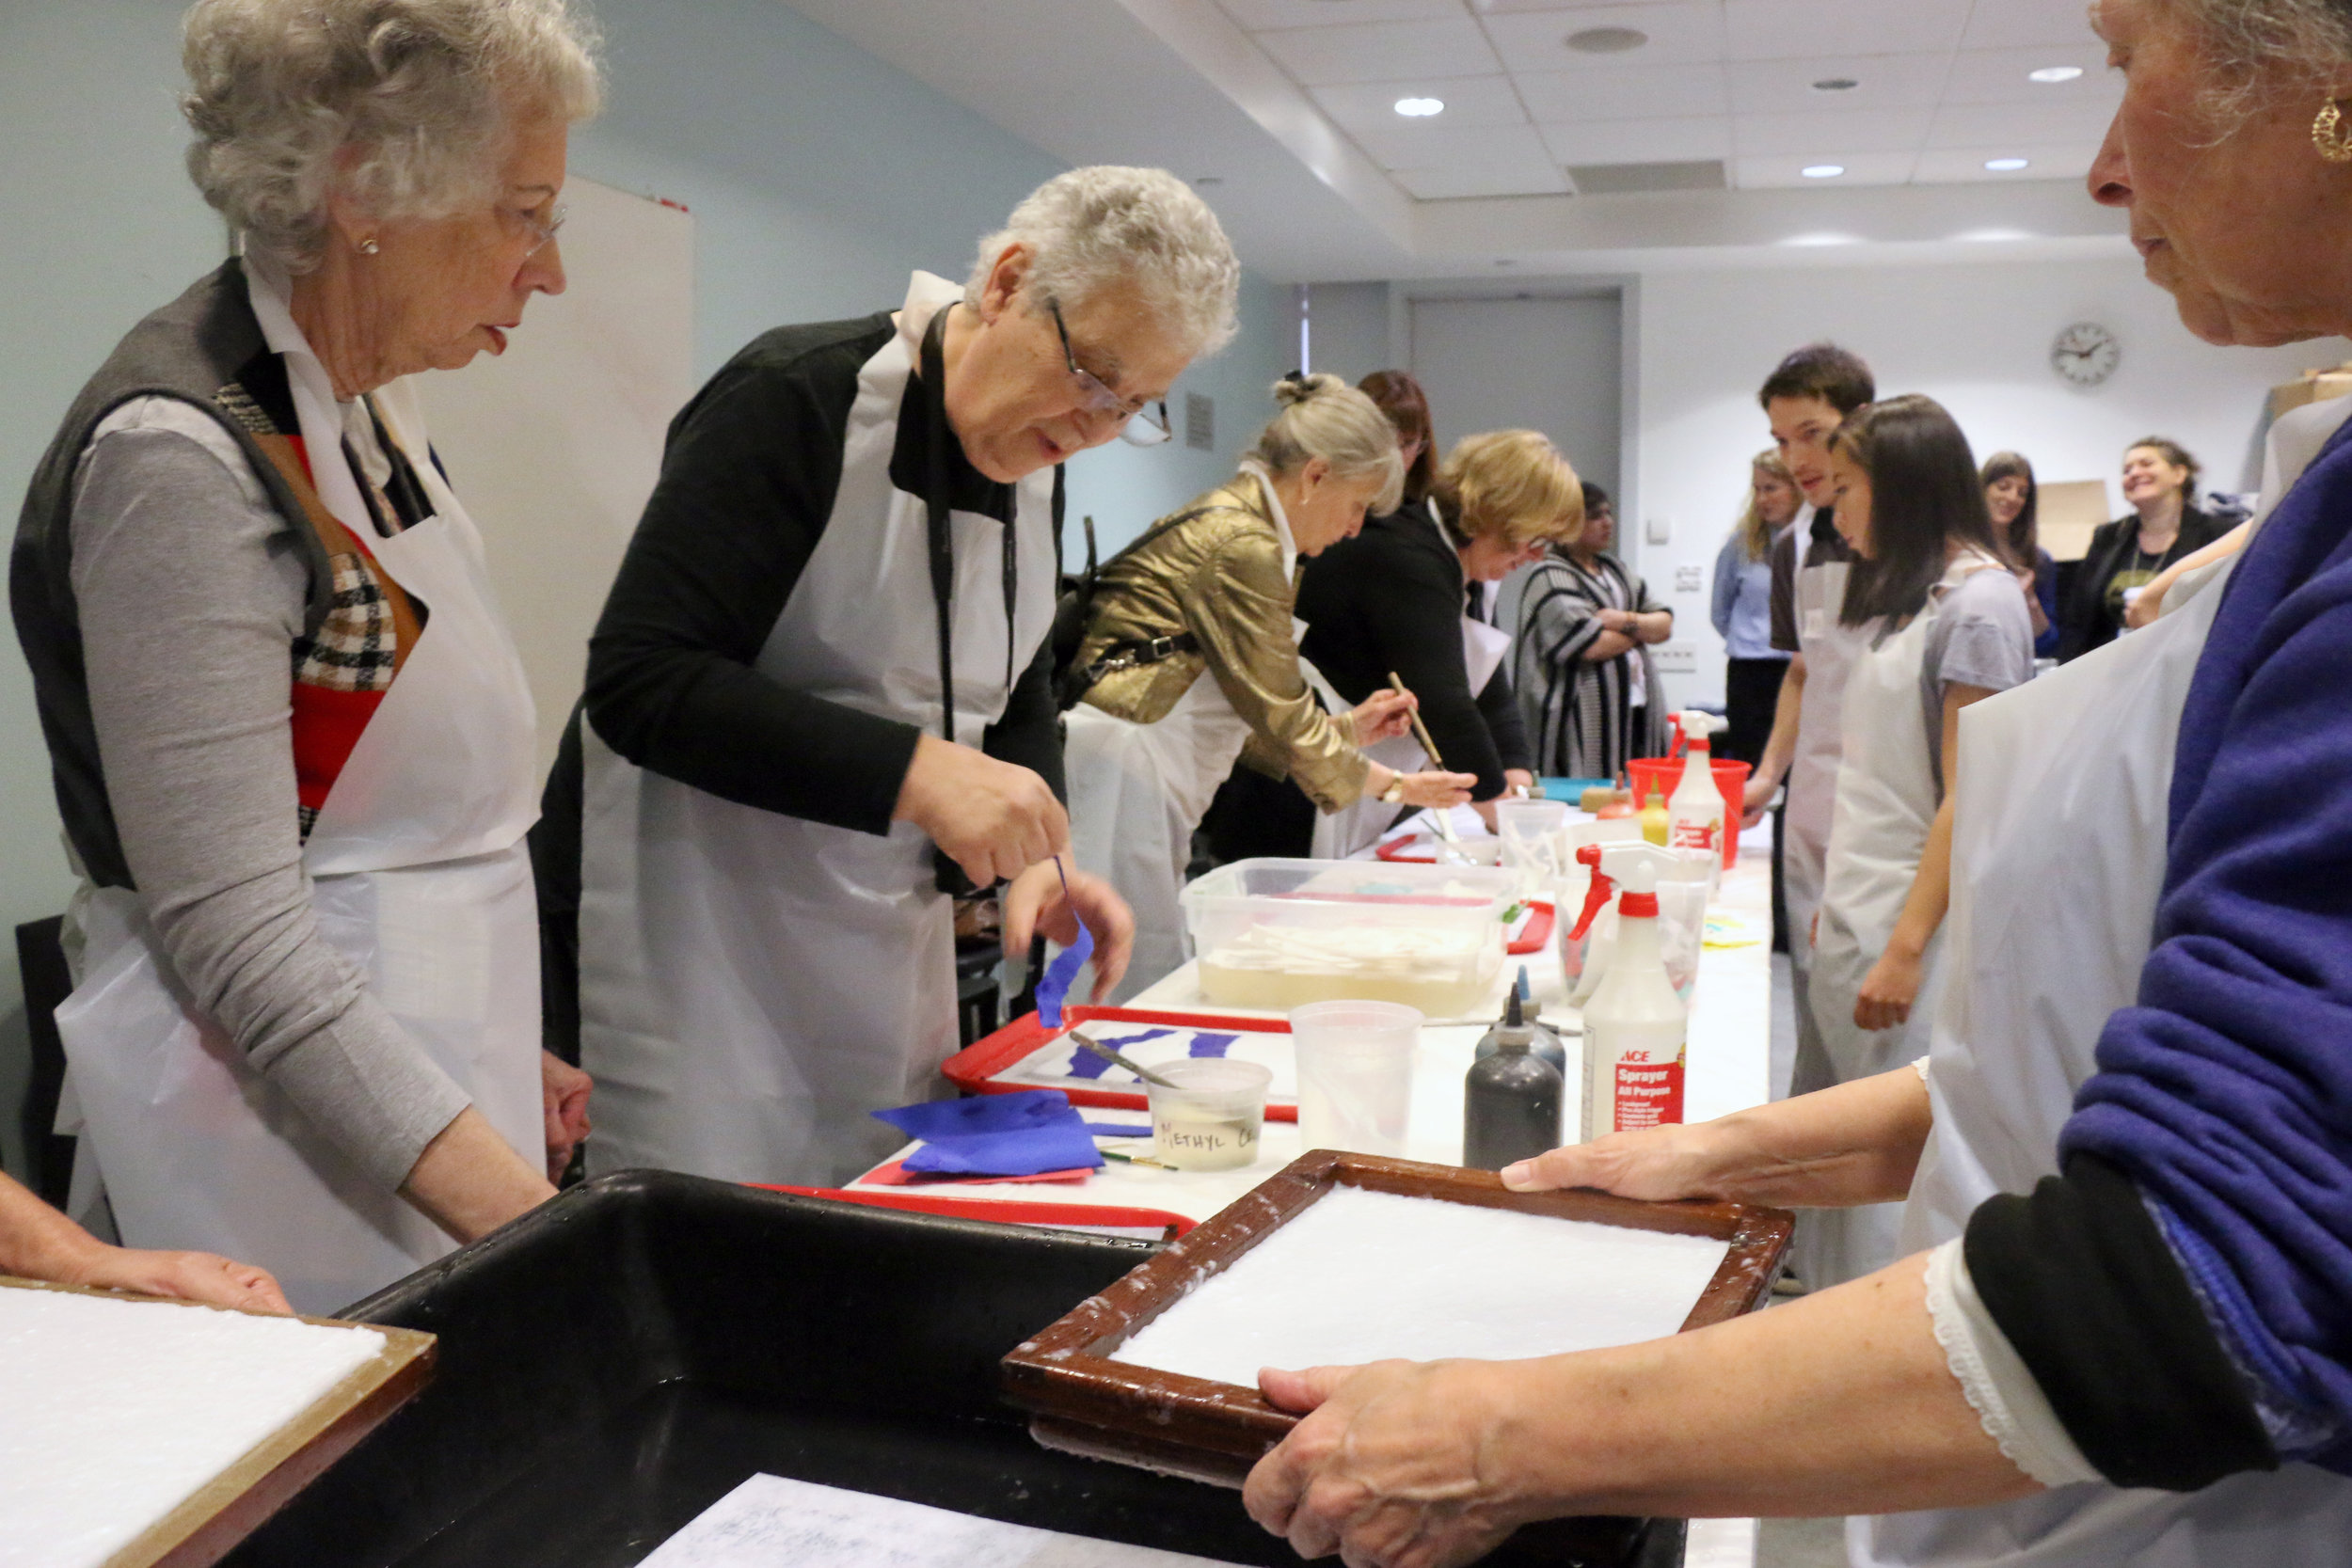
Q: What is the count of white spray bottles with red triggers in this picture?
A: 2